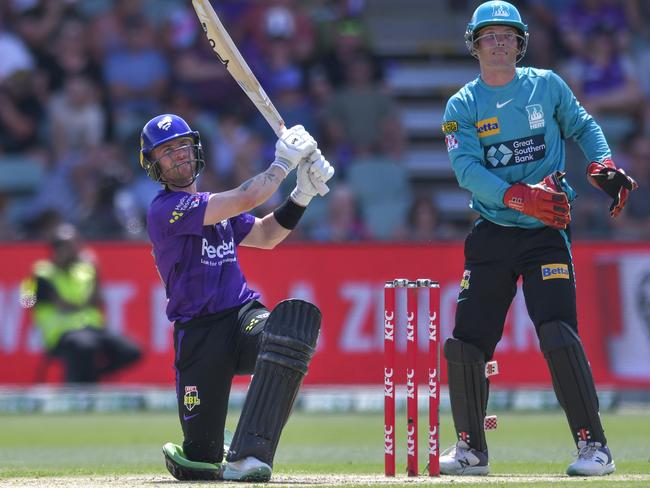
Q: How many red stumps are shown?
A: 3